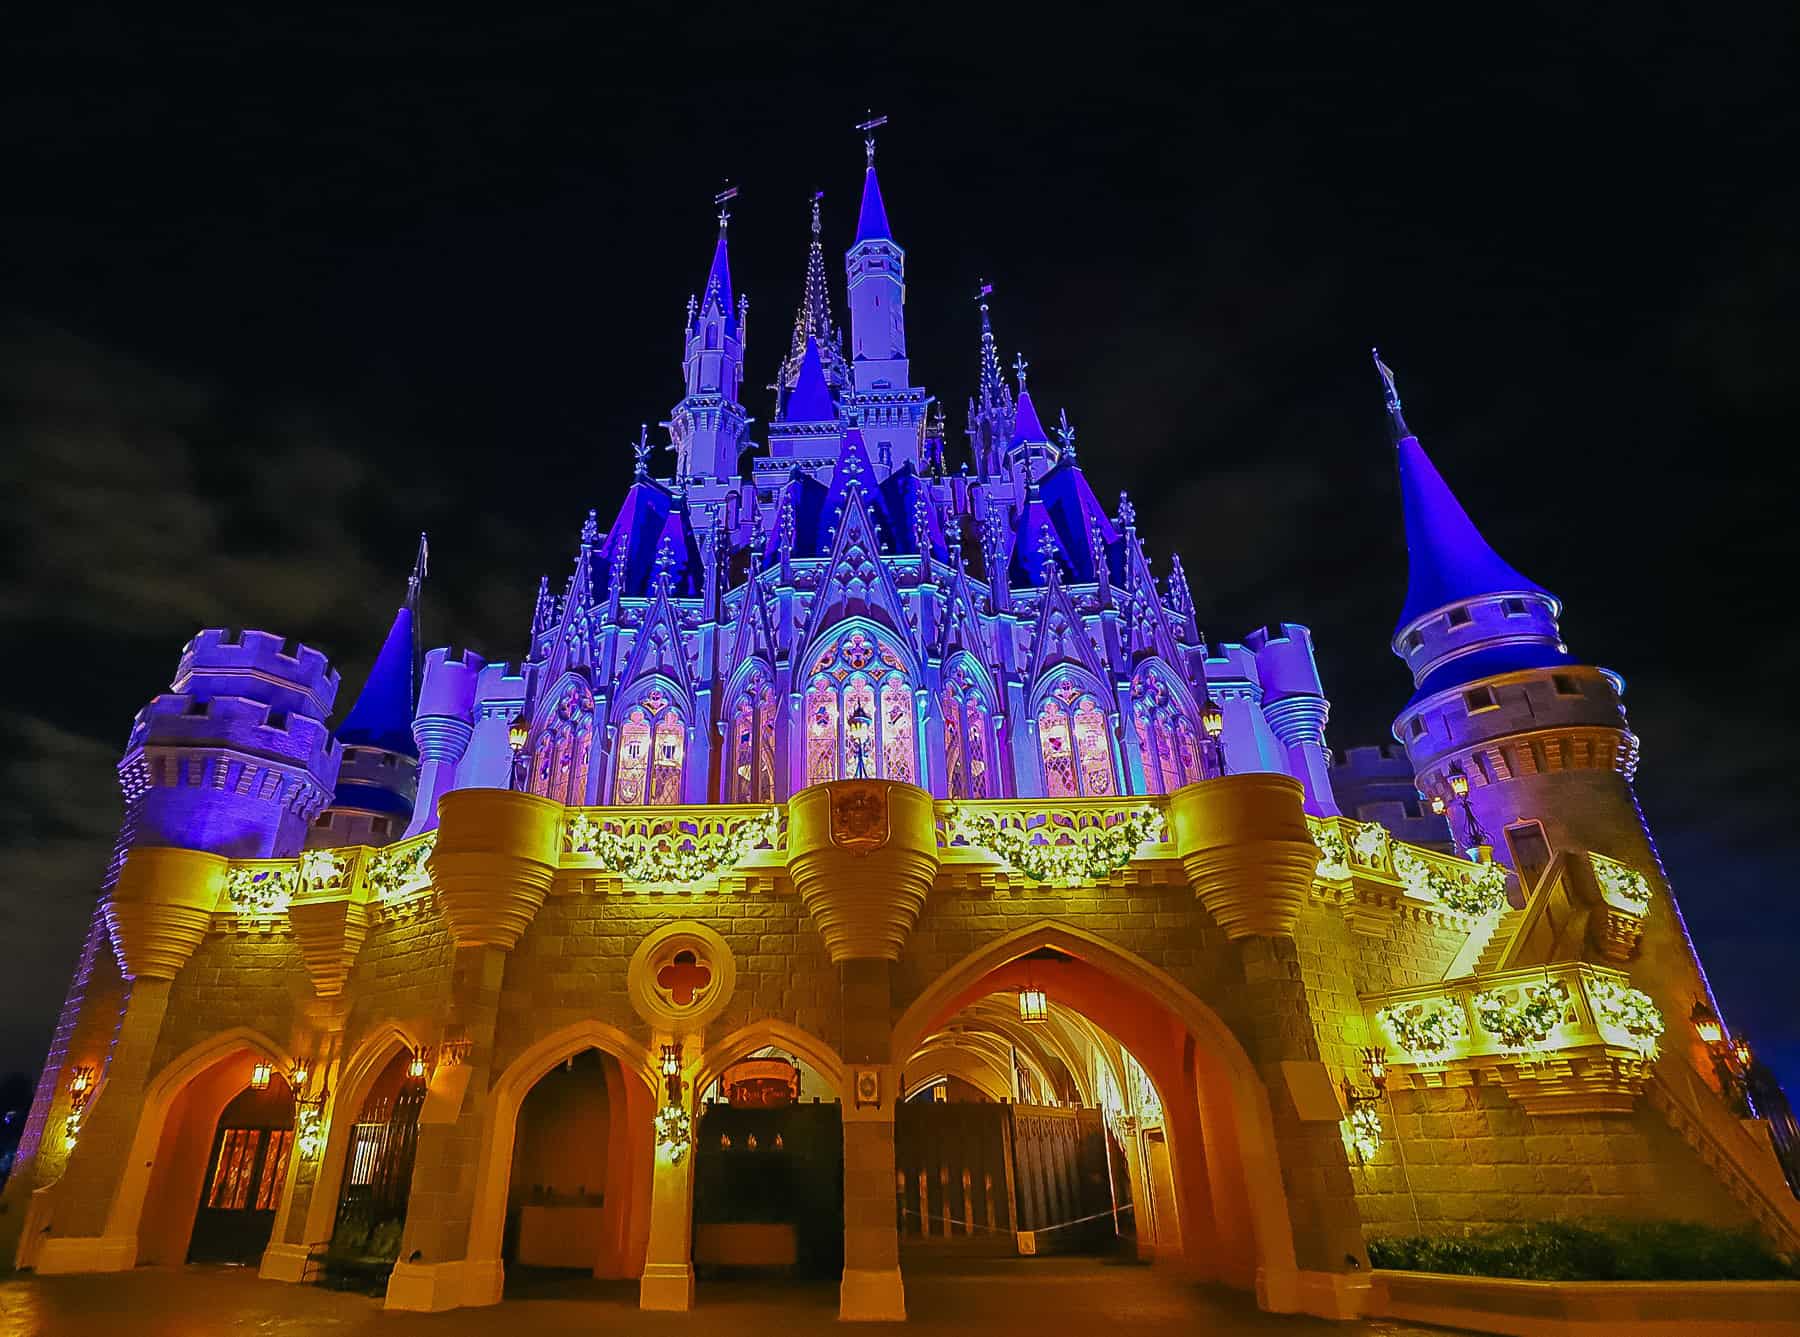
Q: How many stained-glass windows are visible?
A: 7